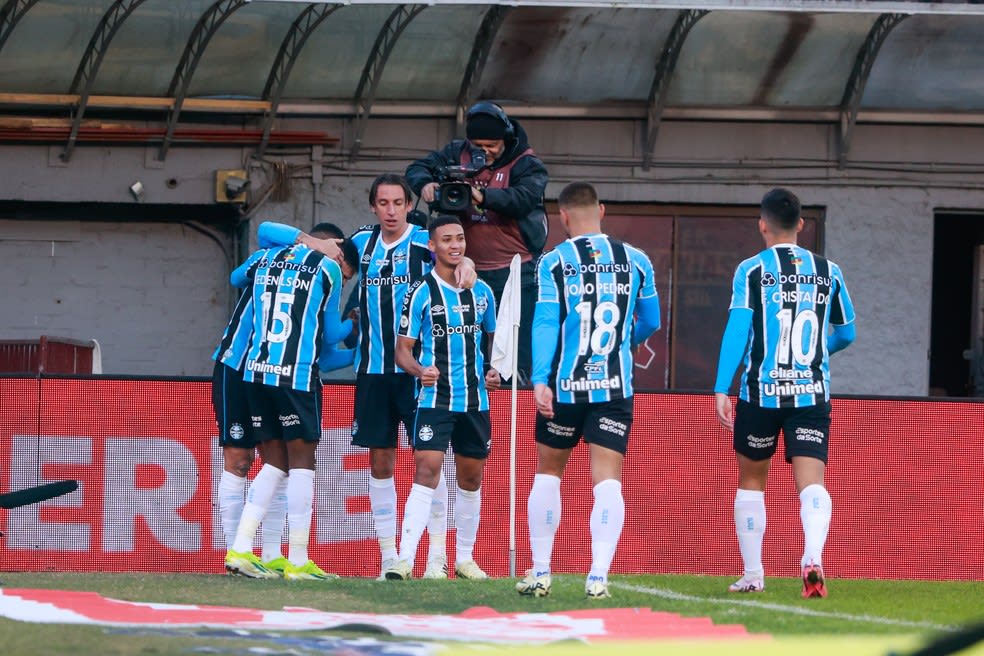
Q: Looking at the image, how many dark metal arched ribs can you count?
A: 8